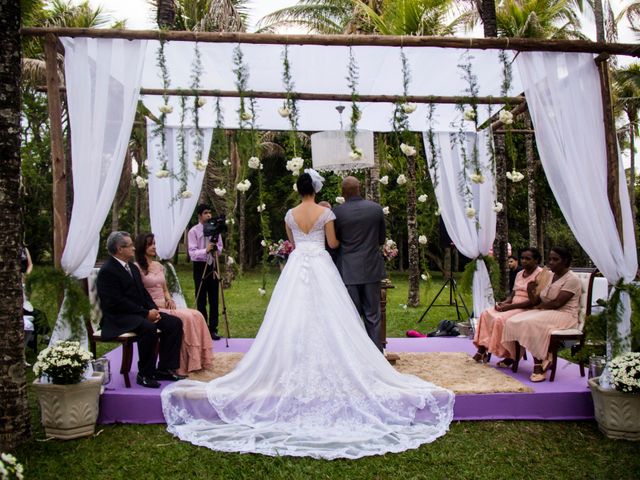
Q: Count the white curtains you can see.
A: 4